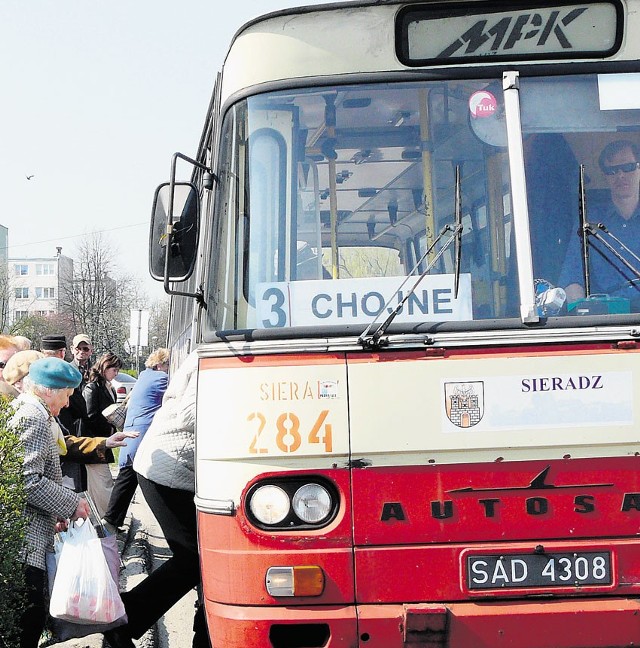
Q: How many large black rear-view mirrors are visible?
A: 1